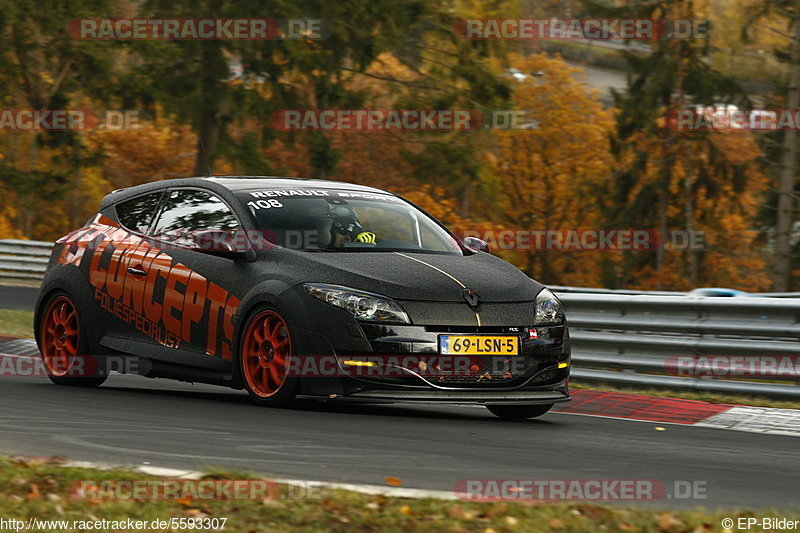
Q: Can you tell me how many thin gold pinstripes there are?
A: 1